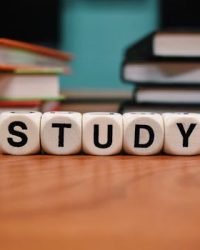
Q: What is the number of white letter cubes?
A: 5